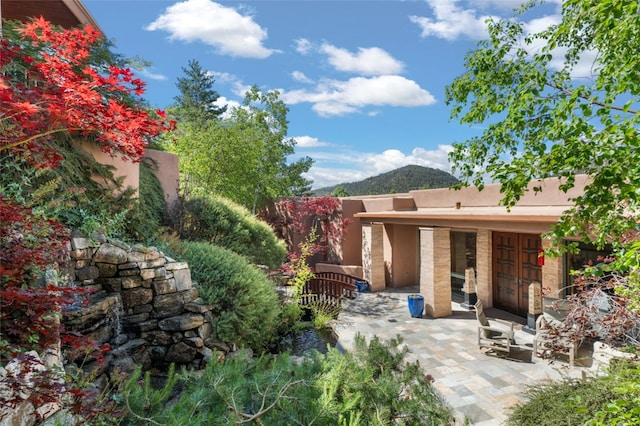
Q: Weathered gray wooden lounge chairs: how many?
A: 2